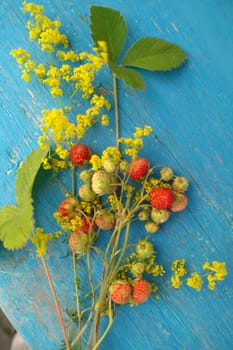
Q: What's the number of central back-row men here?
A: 0